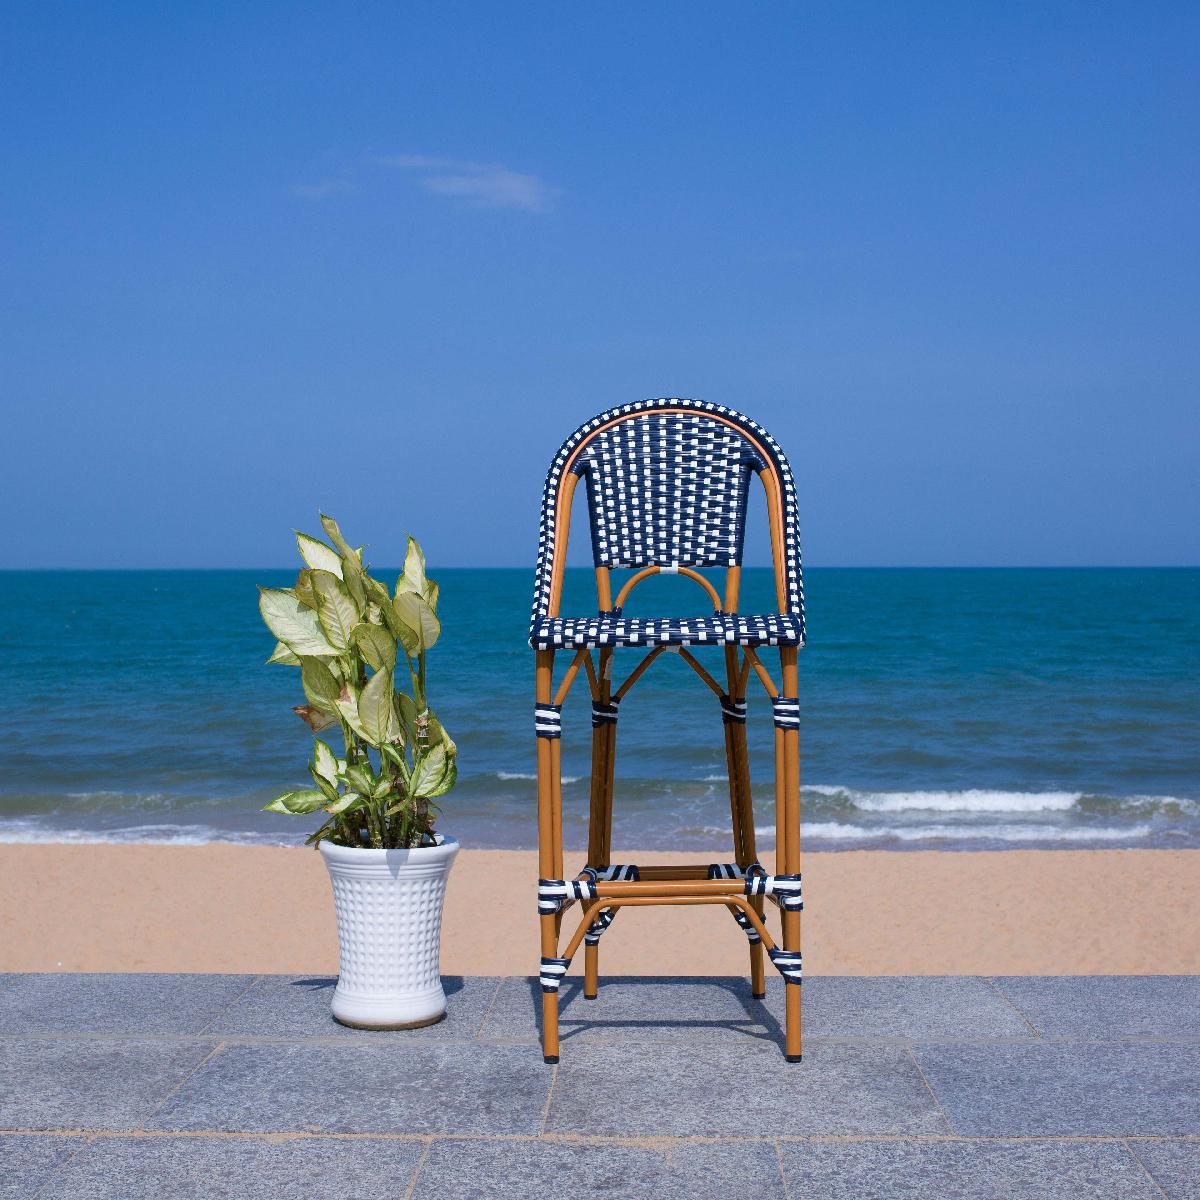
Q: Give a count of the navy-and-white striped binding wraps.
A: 12